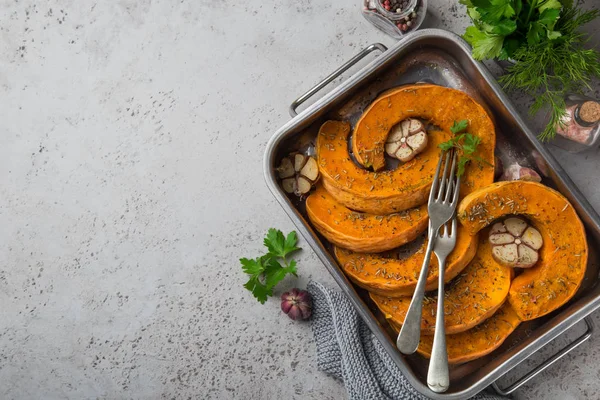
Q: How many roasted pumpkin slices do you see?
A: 7